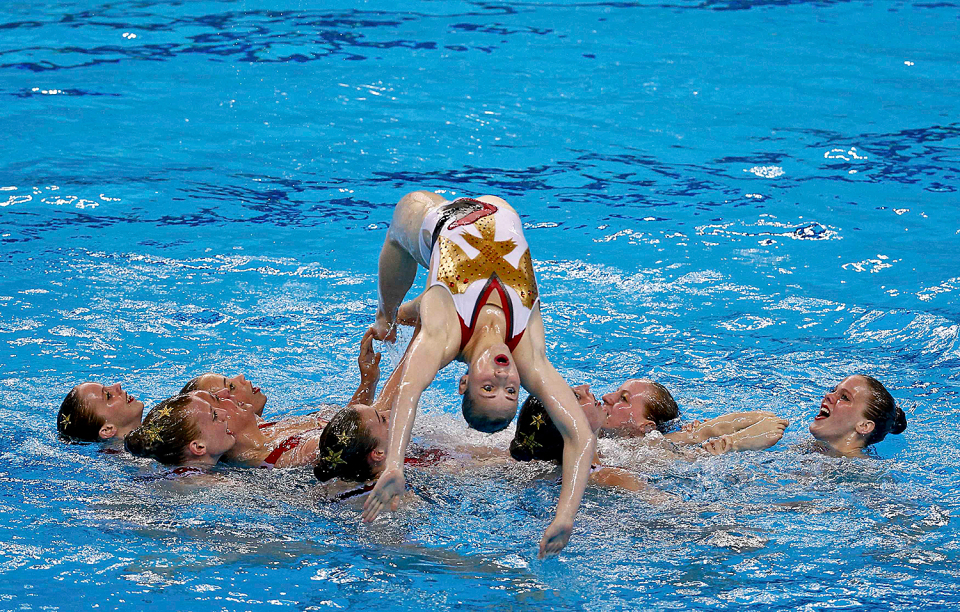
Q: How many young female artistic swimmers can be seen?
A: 9